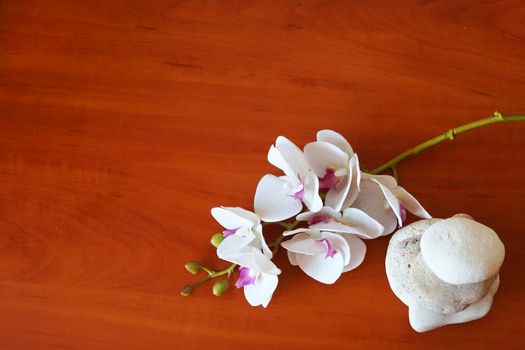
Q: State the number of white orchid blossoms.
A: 7